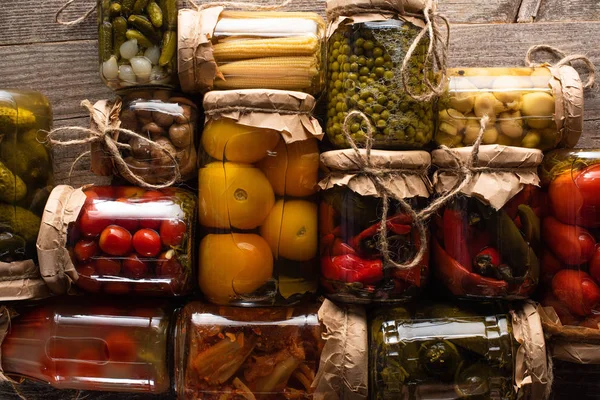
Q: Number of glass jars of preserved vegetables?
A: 14